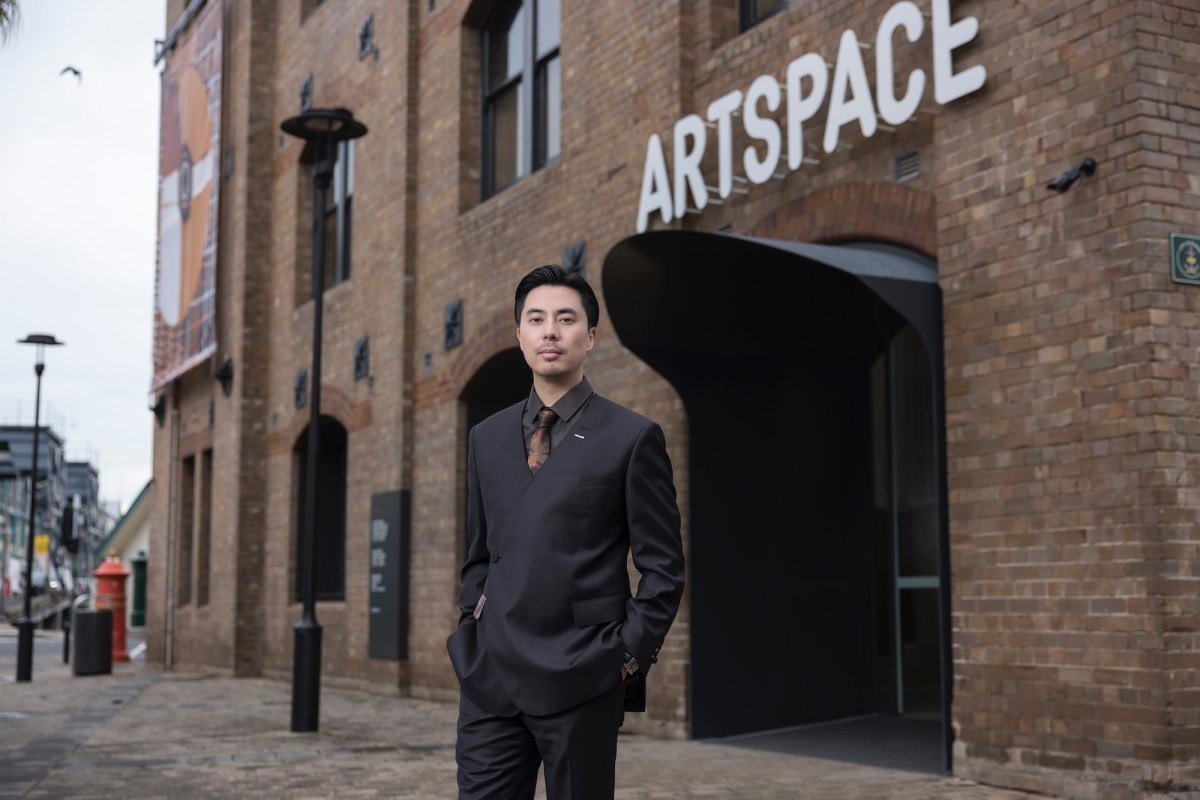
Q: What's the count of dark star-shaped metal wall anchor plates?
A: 6